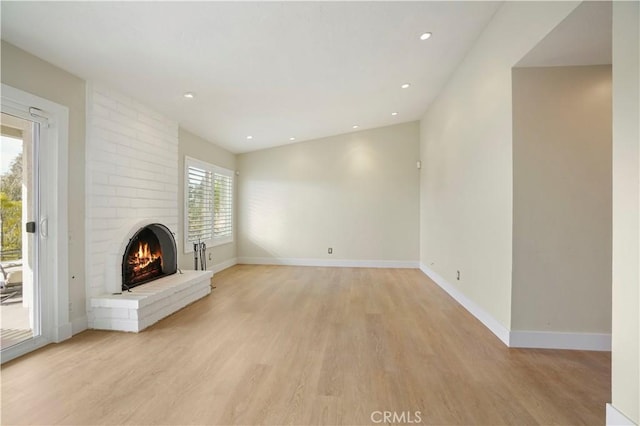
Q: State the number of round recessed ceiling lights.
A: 7